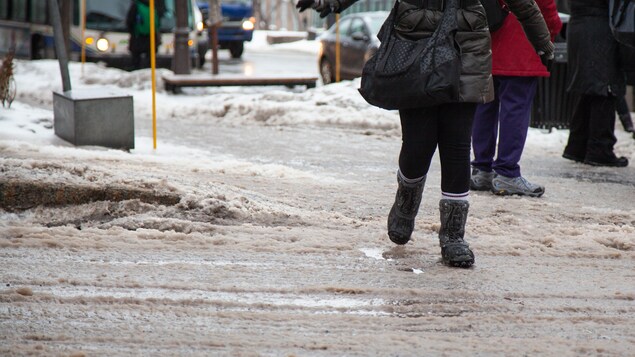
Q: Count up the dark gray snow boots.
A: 2